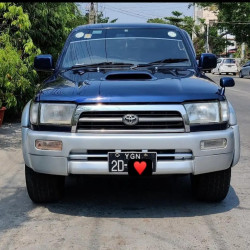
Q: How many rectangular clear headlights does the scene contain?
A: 2